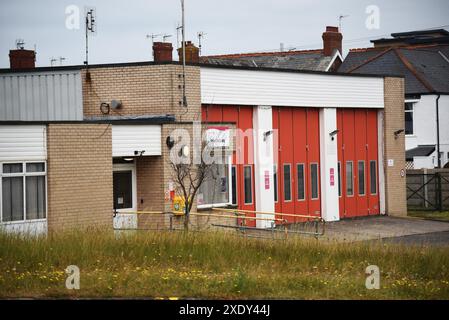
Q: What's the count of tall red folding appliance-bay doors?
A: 3